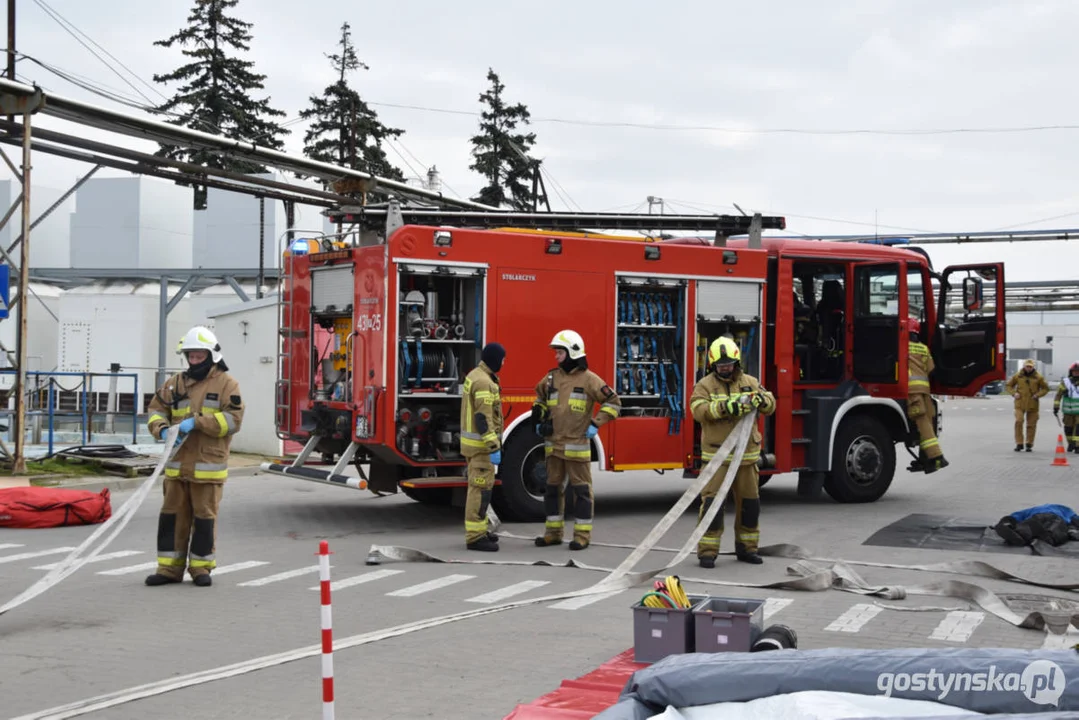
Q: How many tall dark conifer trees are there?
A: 3